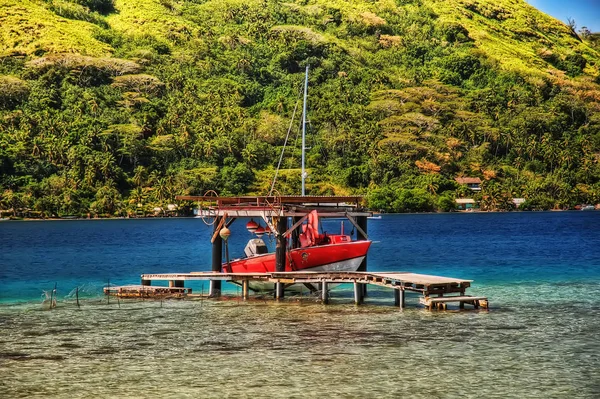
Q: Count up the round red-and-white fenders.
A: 3